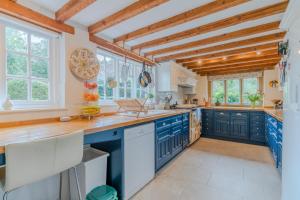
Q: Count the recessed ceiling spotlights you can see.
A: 3